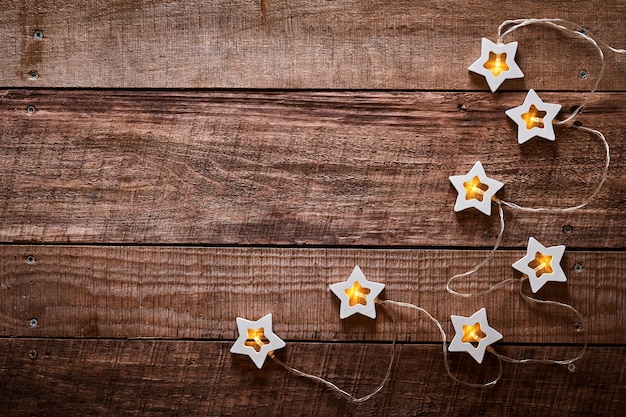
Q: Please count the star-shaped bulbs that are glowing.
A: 7